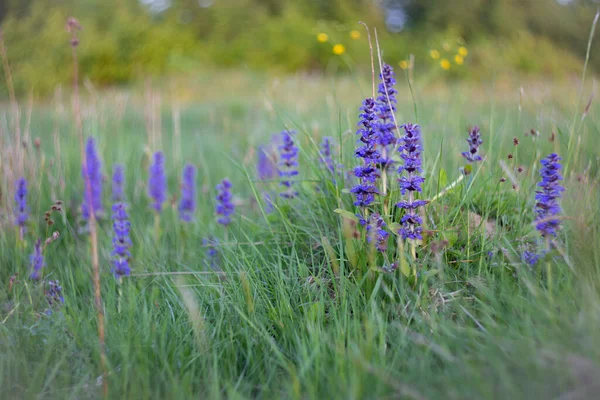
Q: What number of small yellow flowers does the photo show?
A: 8